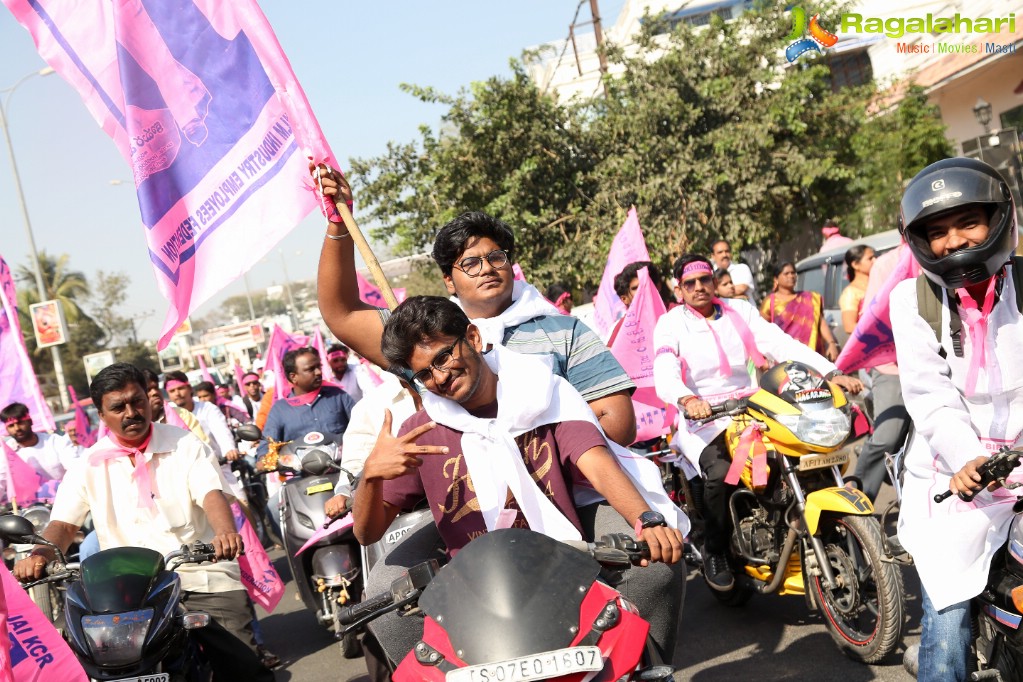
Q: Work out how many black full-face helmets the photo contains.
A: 1